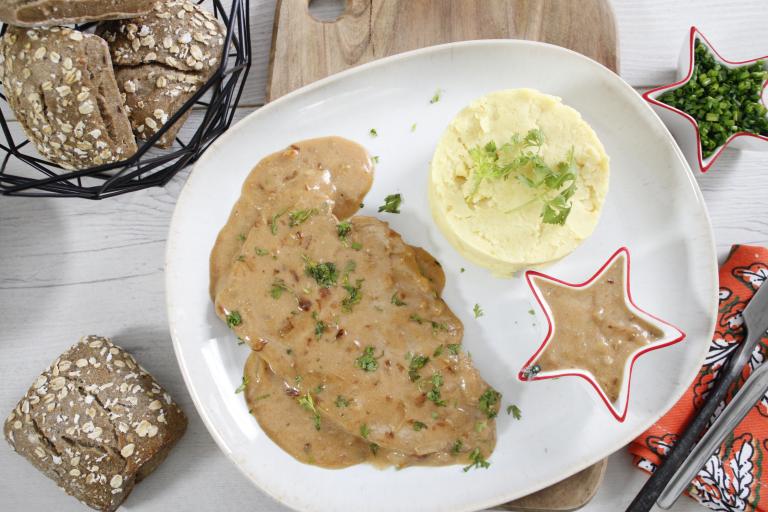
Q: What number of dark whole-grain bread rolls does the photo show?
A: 4